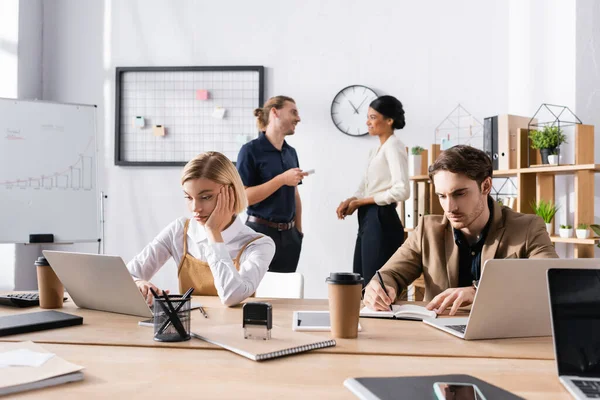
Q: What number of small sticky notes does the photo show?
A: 5